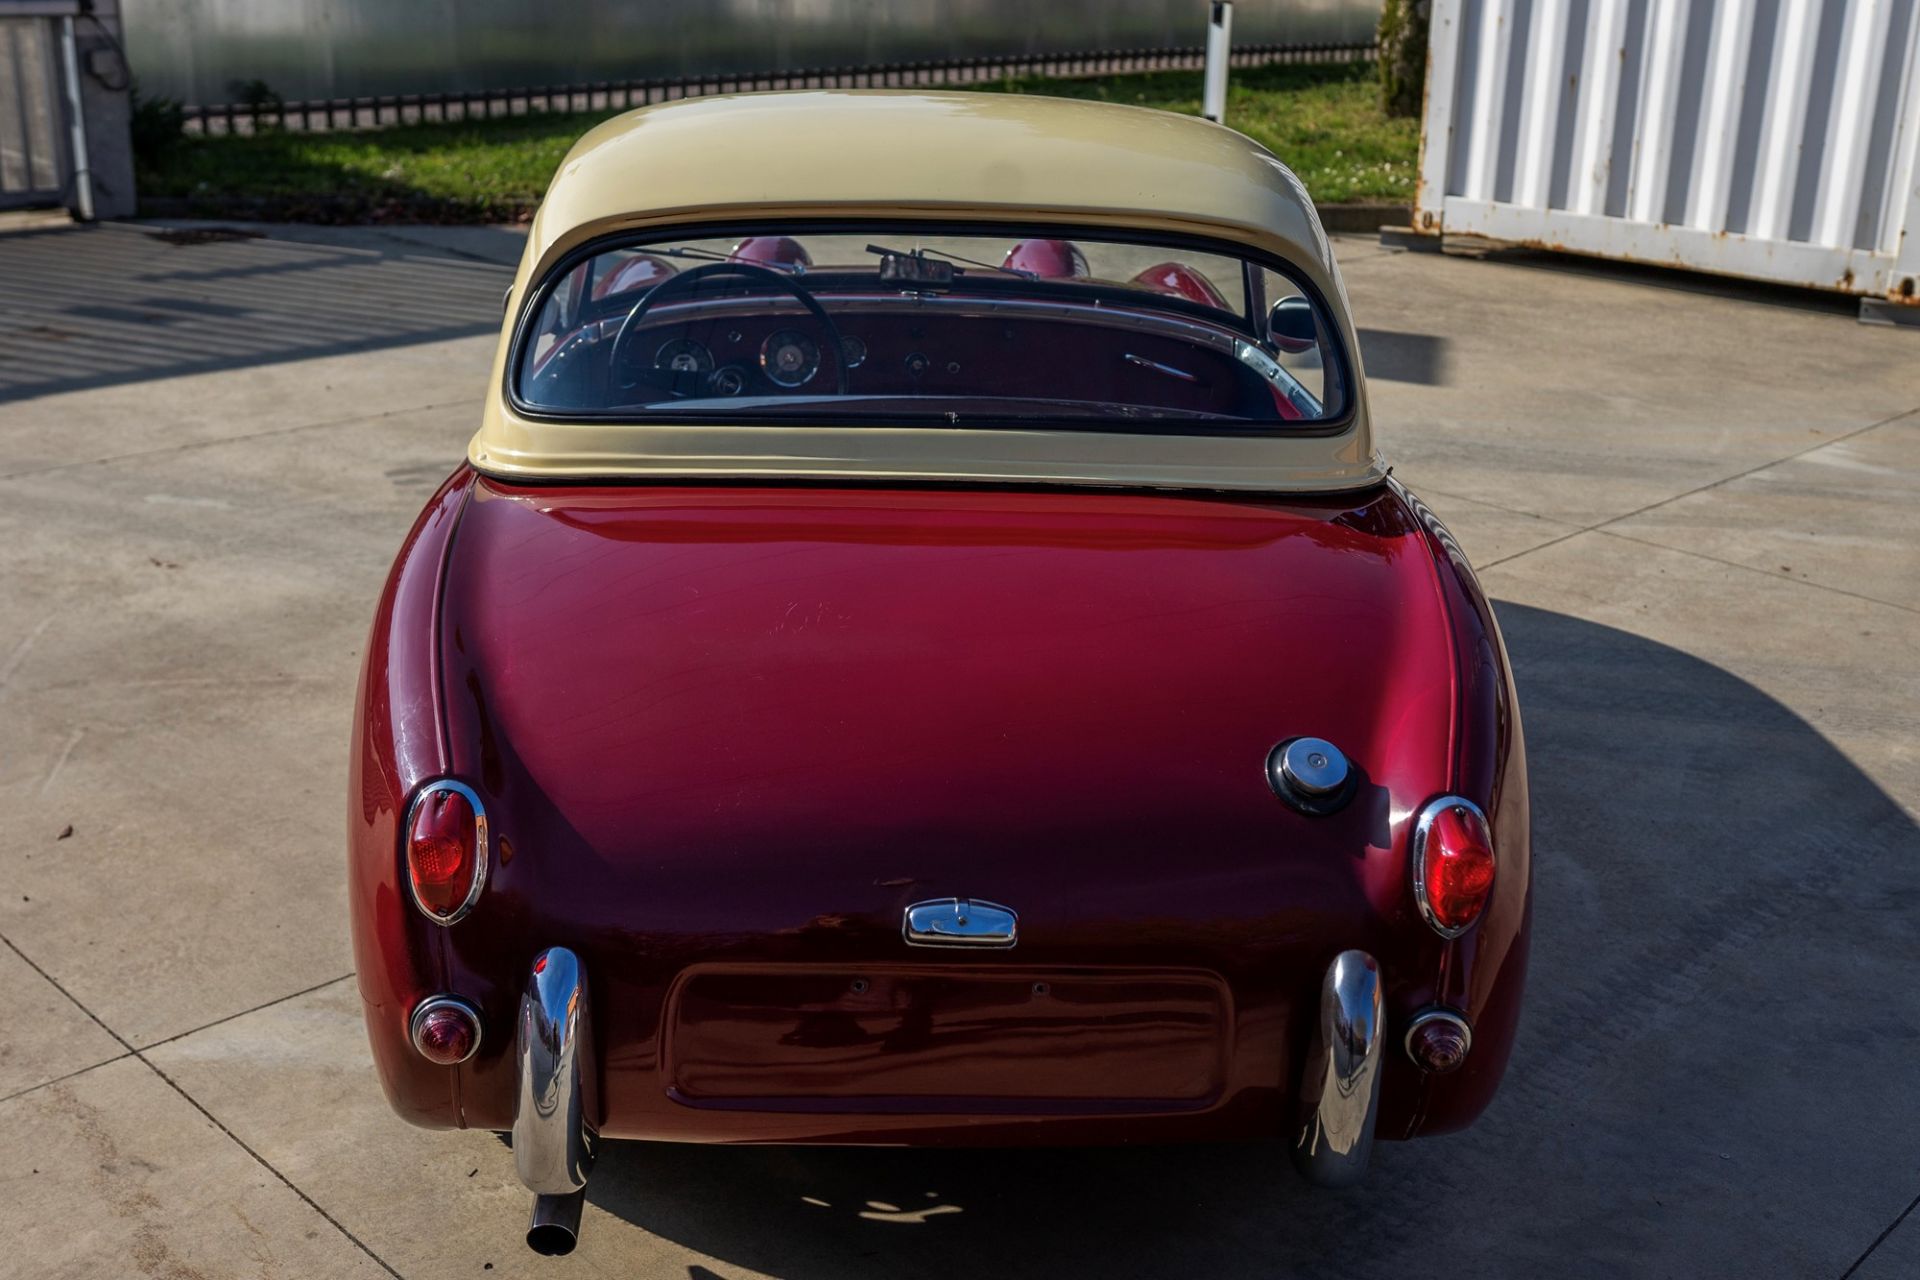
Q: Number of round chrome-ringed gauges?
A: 3